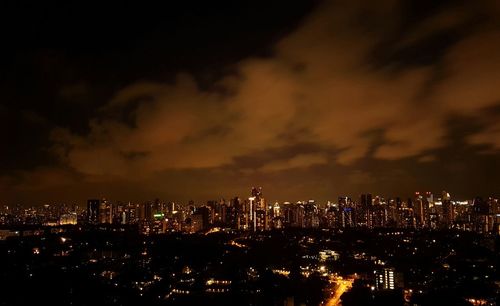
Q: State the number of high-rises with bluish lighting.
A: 1